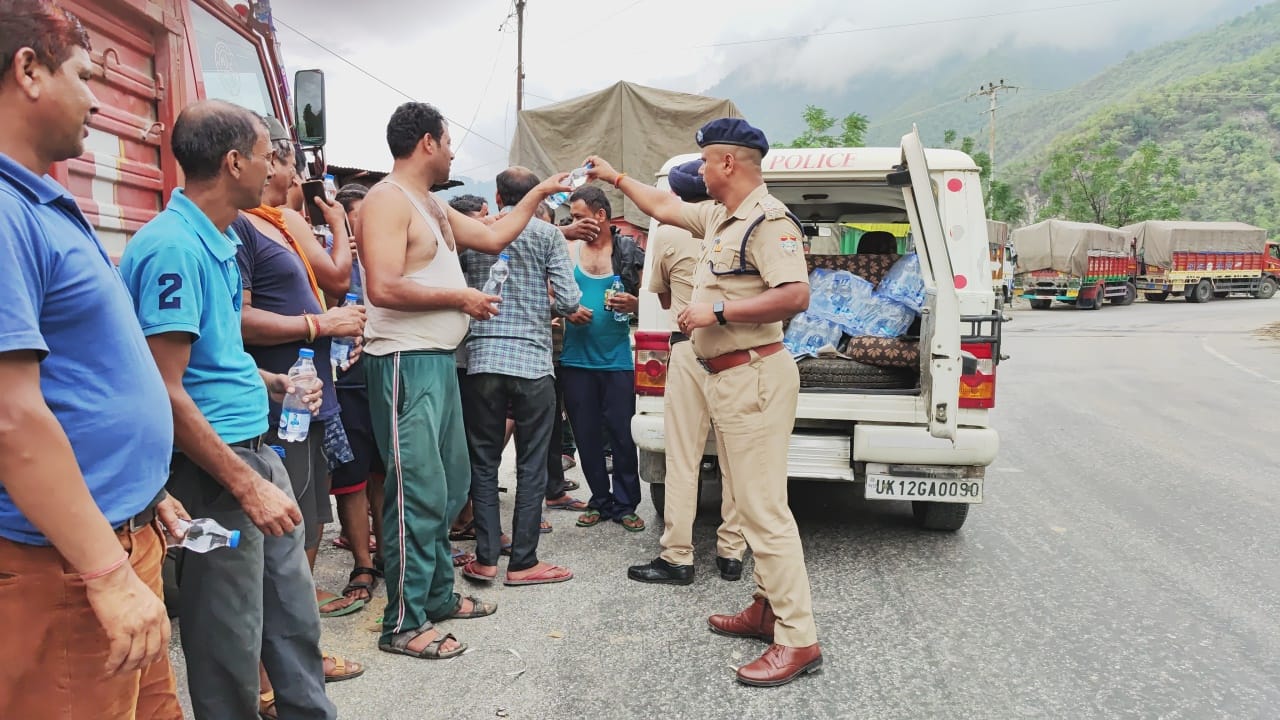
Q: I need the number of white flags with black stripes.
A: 0